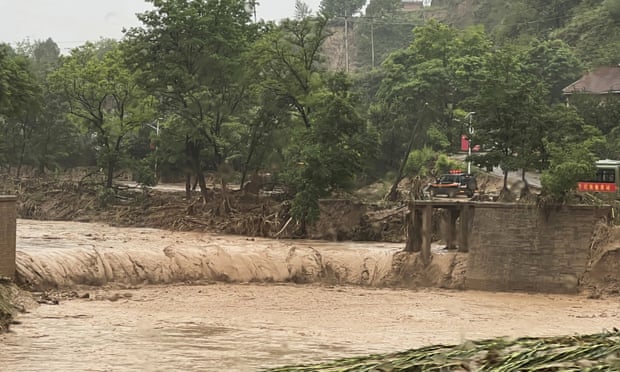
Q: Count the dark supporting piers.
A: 4